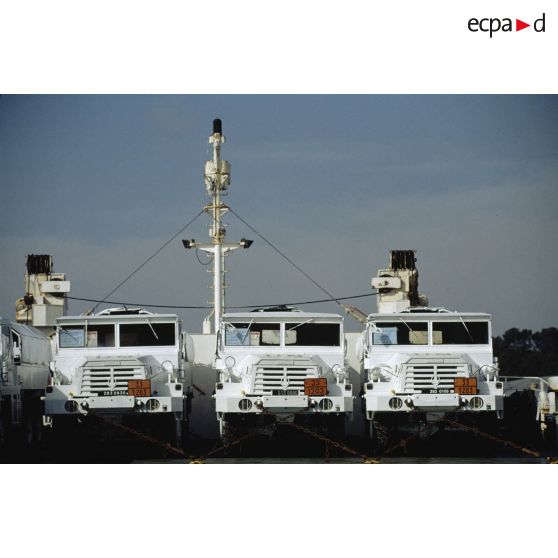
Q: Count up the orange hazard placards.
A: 3